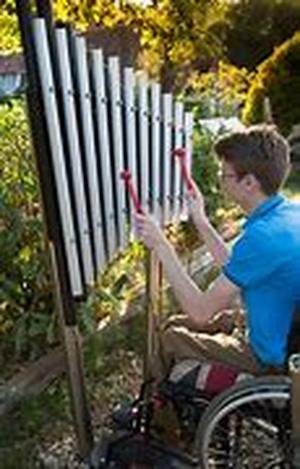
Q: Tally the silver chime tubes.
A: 11